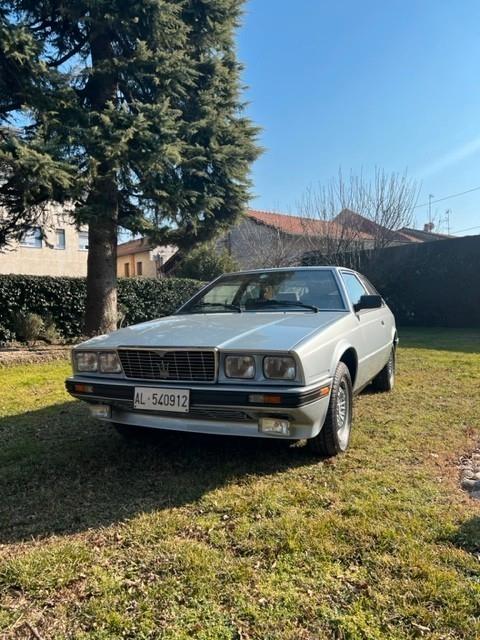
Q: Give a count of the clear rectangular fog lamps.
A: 2